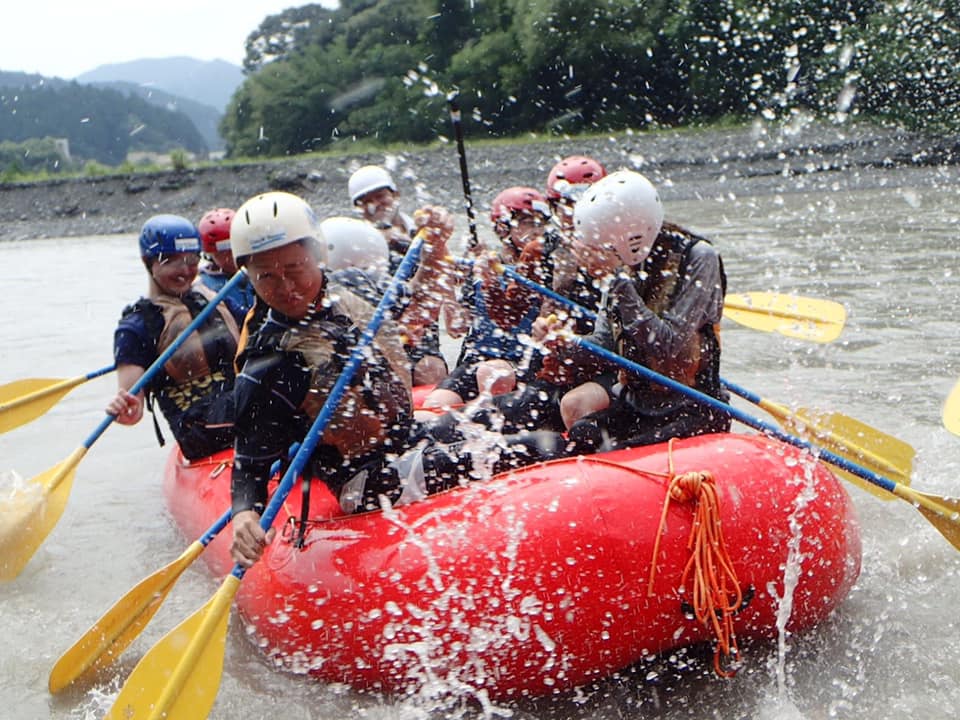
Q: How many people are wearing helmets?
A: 8